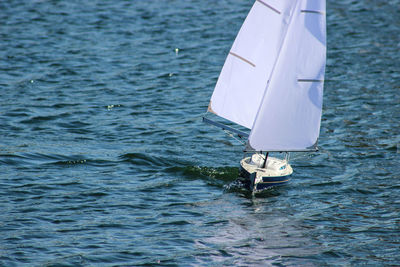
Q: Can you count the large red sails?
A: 0